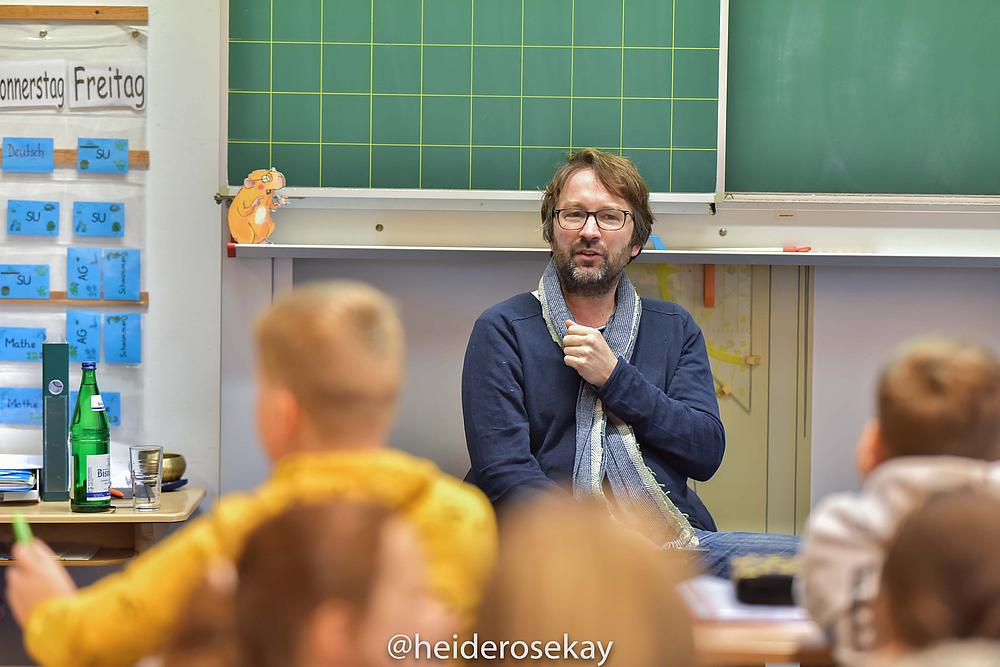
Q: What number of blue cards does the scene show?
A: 12